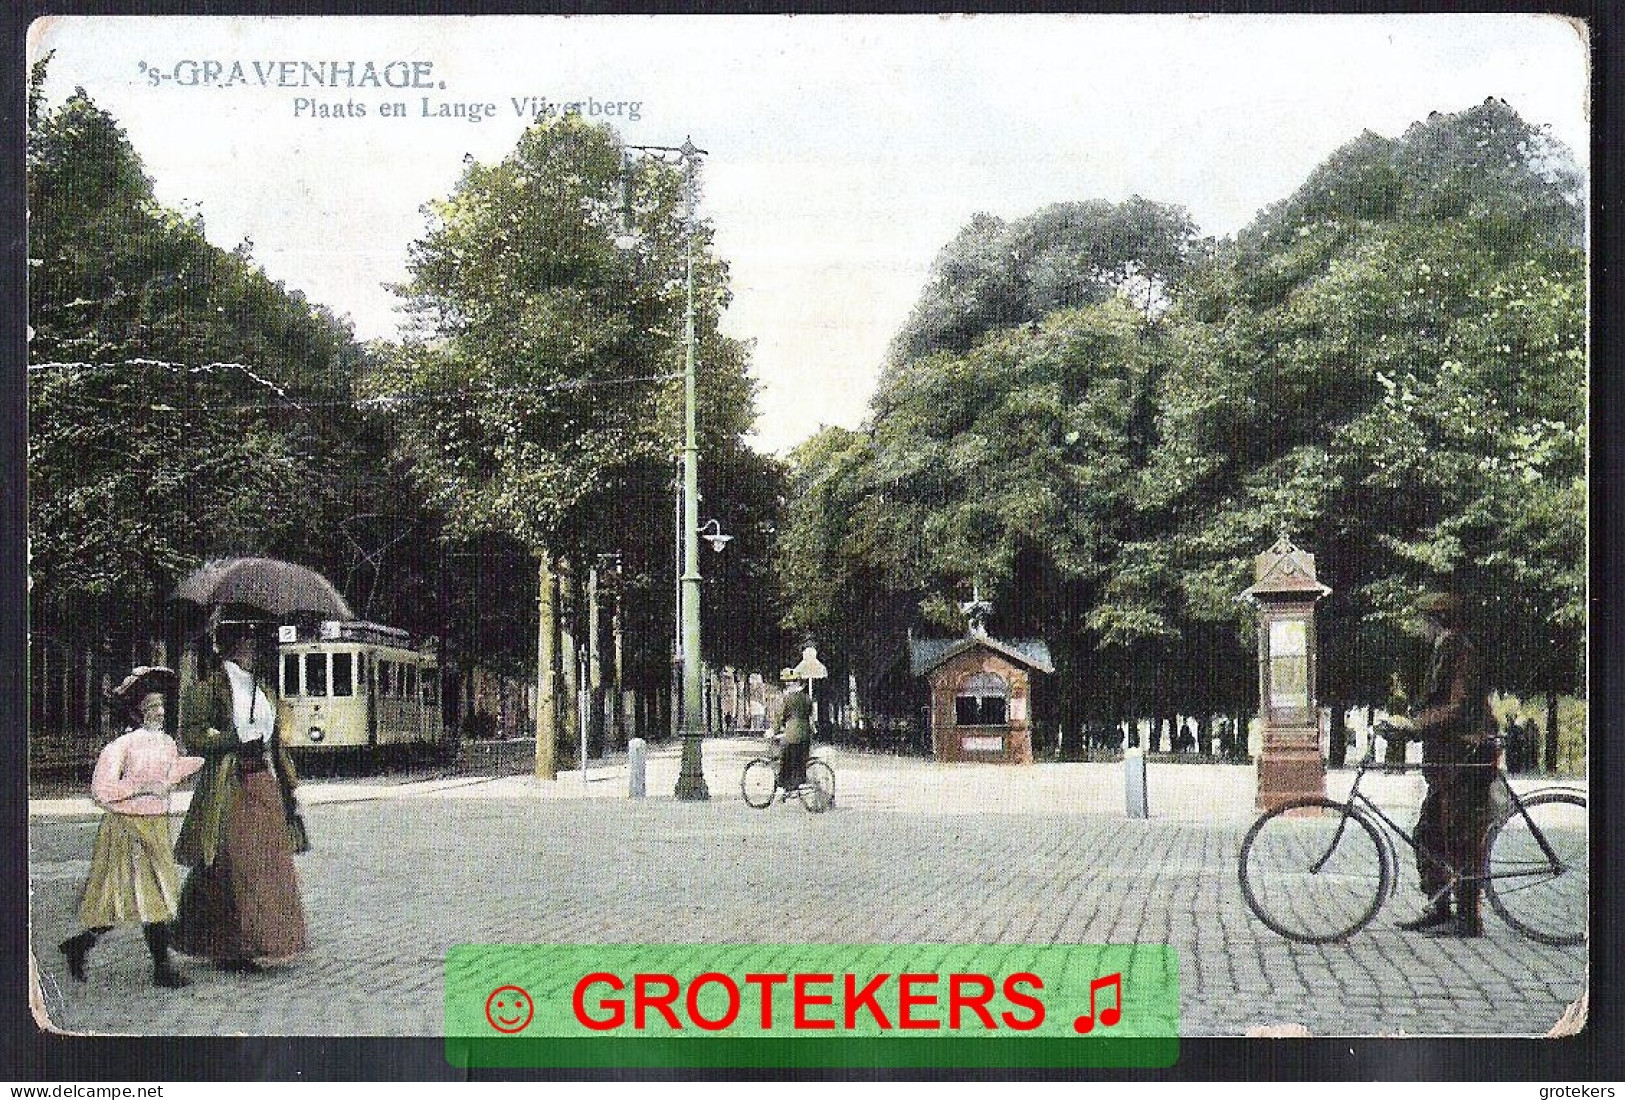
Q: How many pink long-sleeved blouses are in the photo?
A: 1